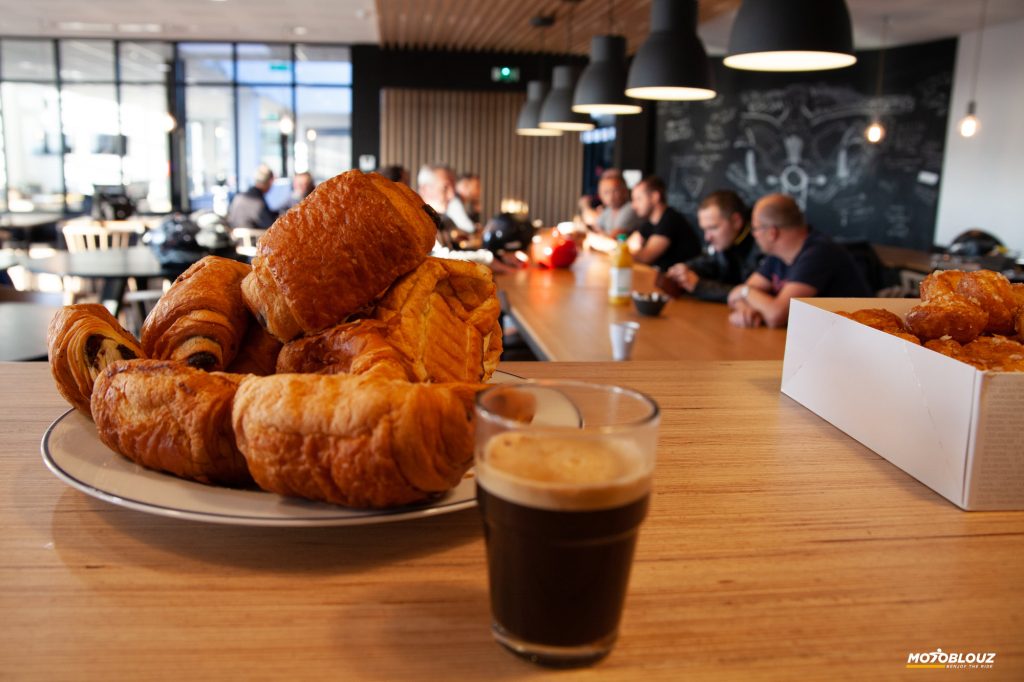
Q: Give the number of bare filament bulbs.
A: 2